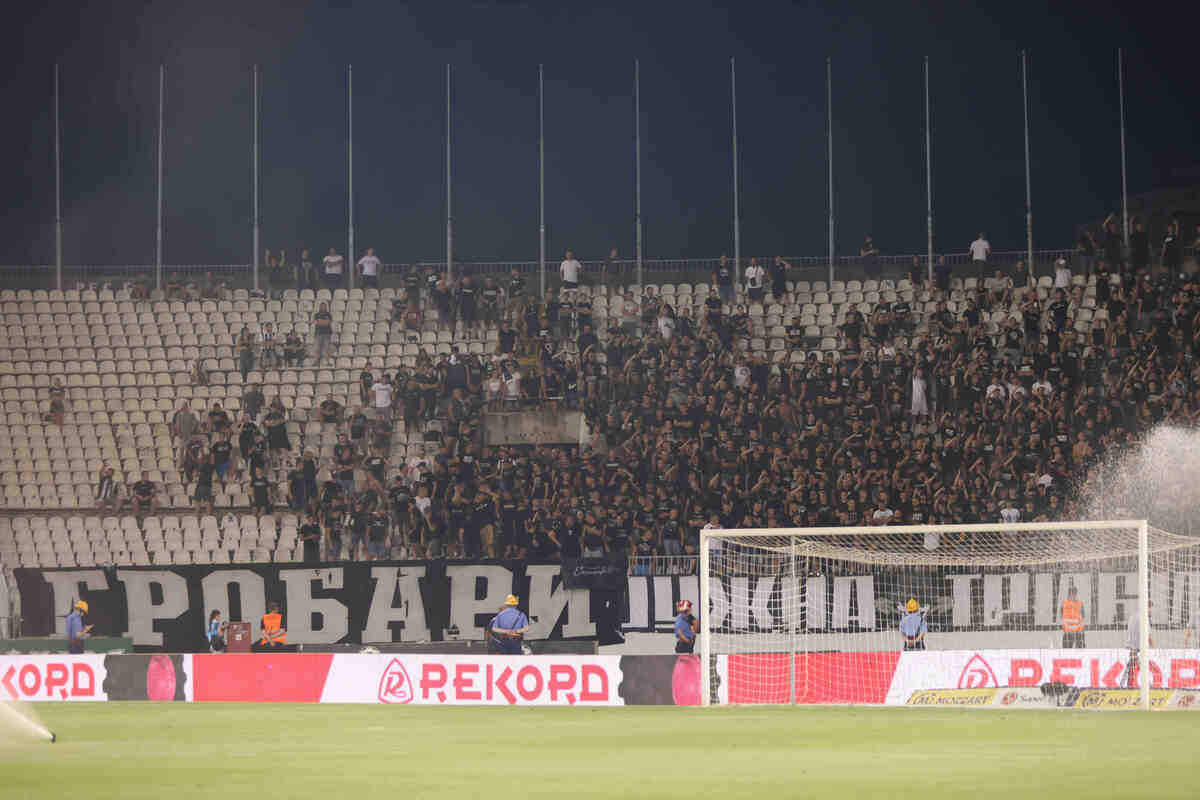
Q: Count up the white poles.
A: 12